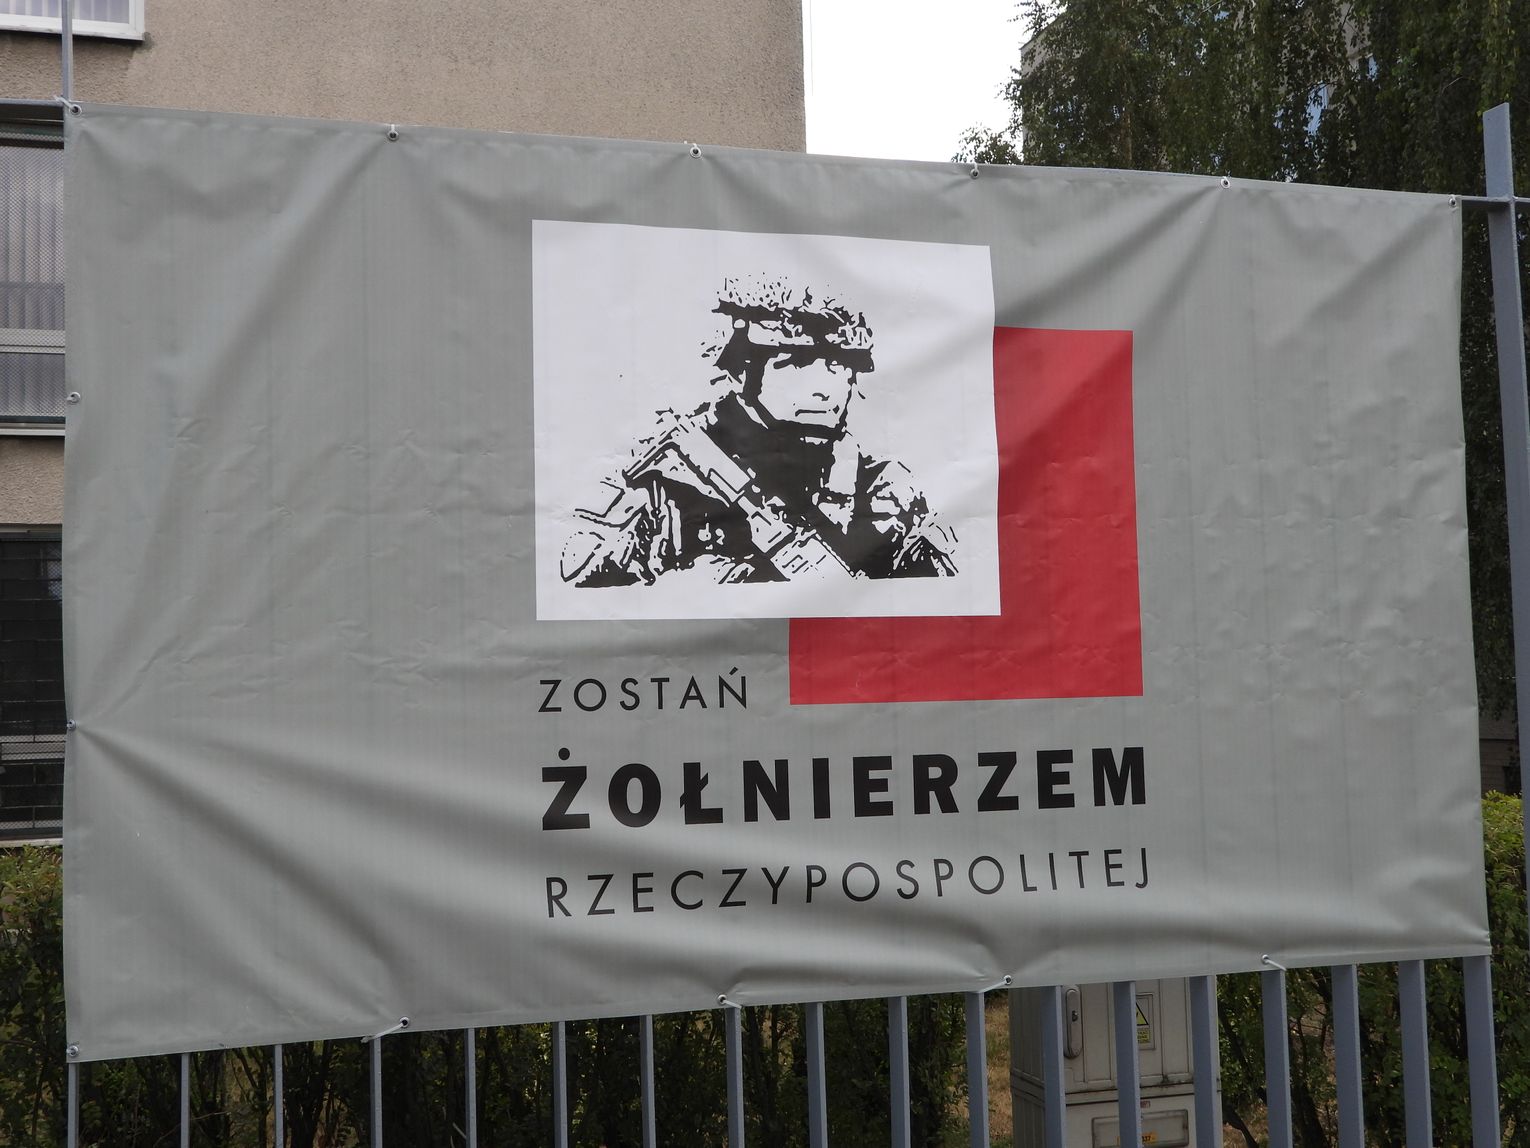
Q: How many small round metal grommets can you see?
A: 13